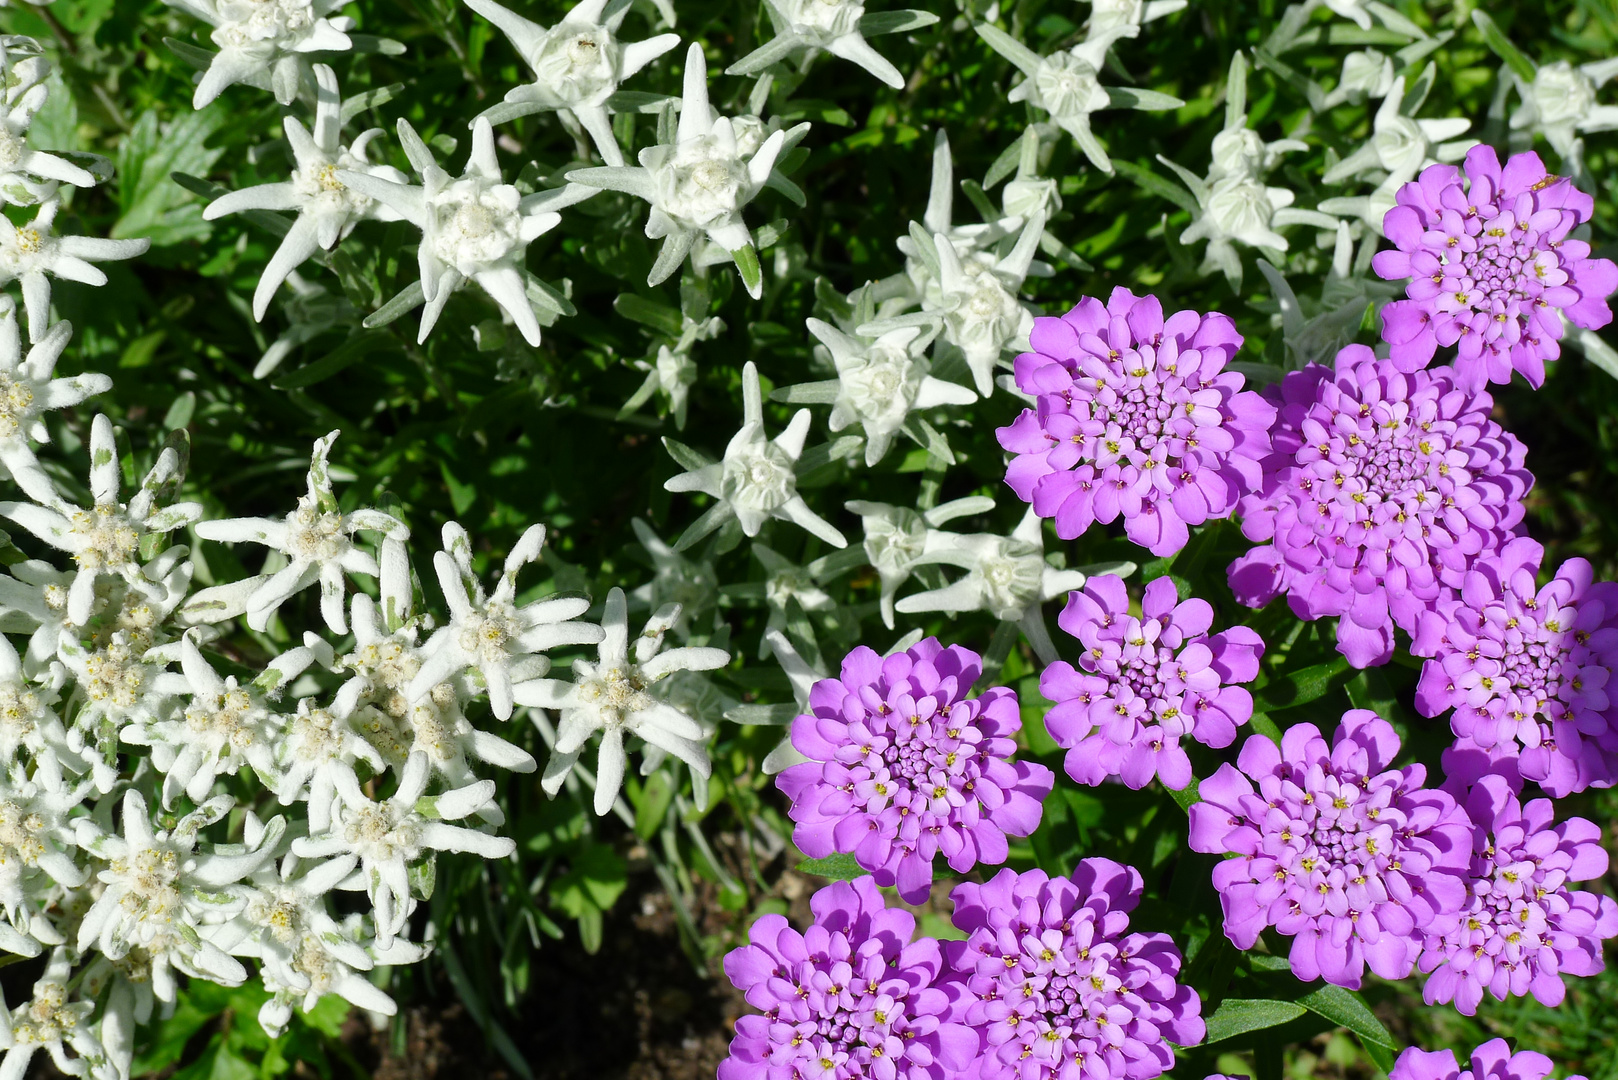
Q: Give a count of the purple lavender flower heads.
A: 11